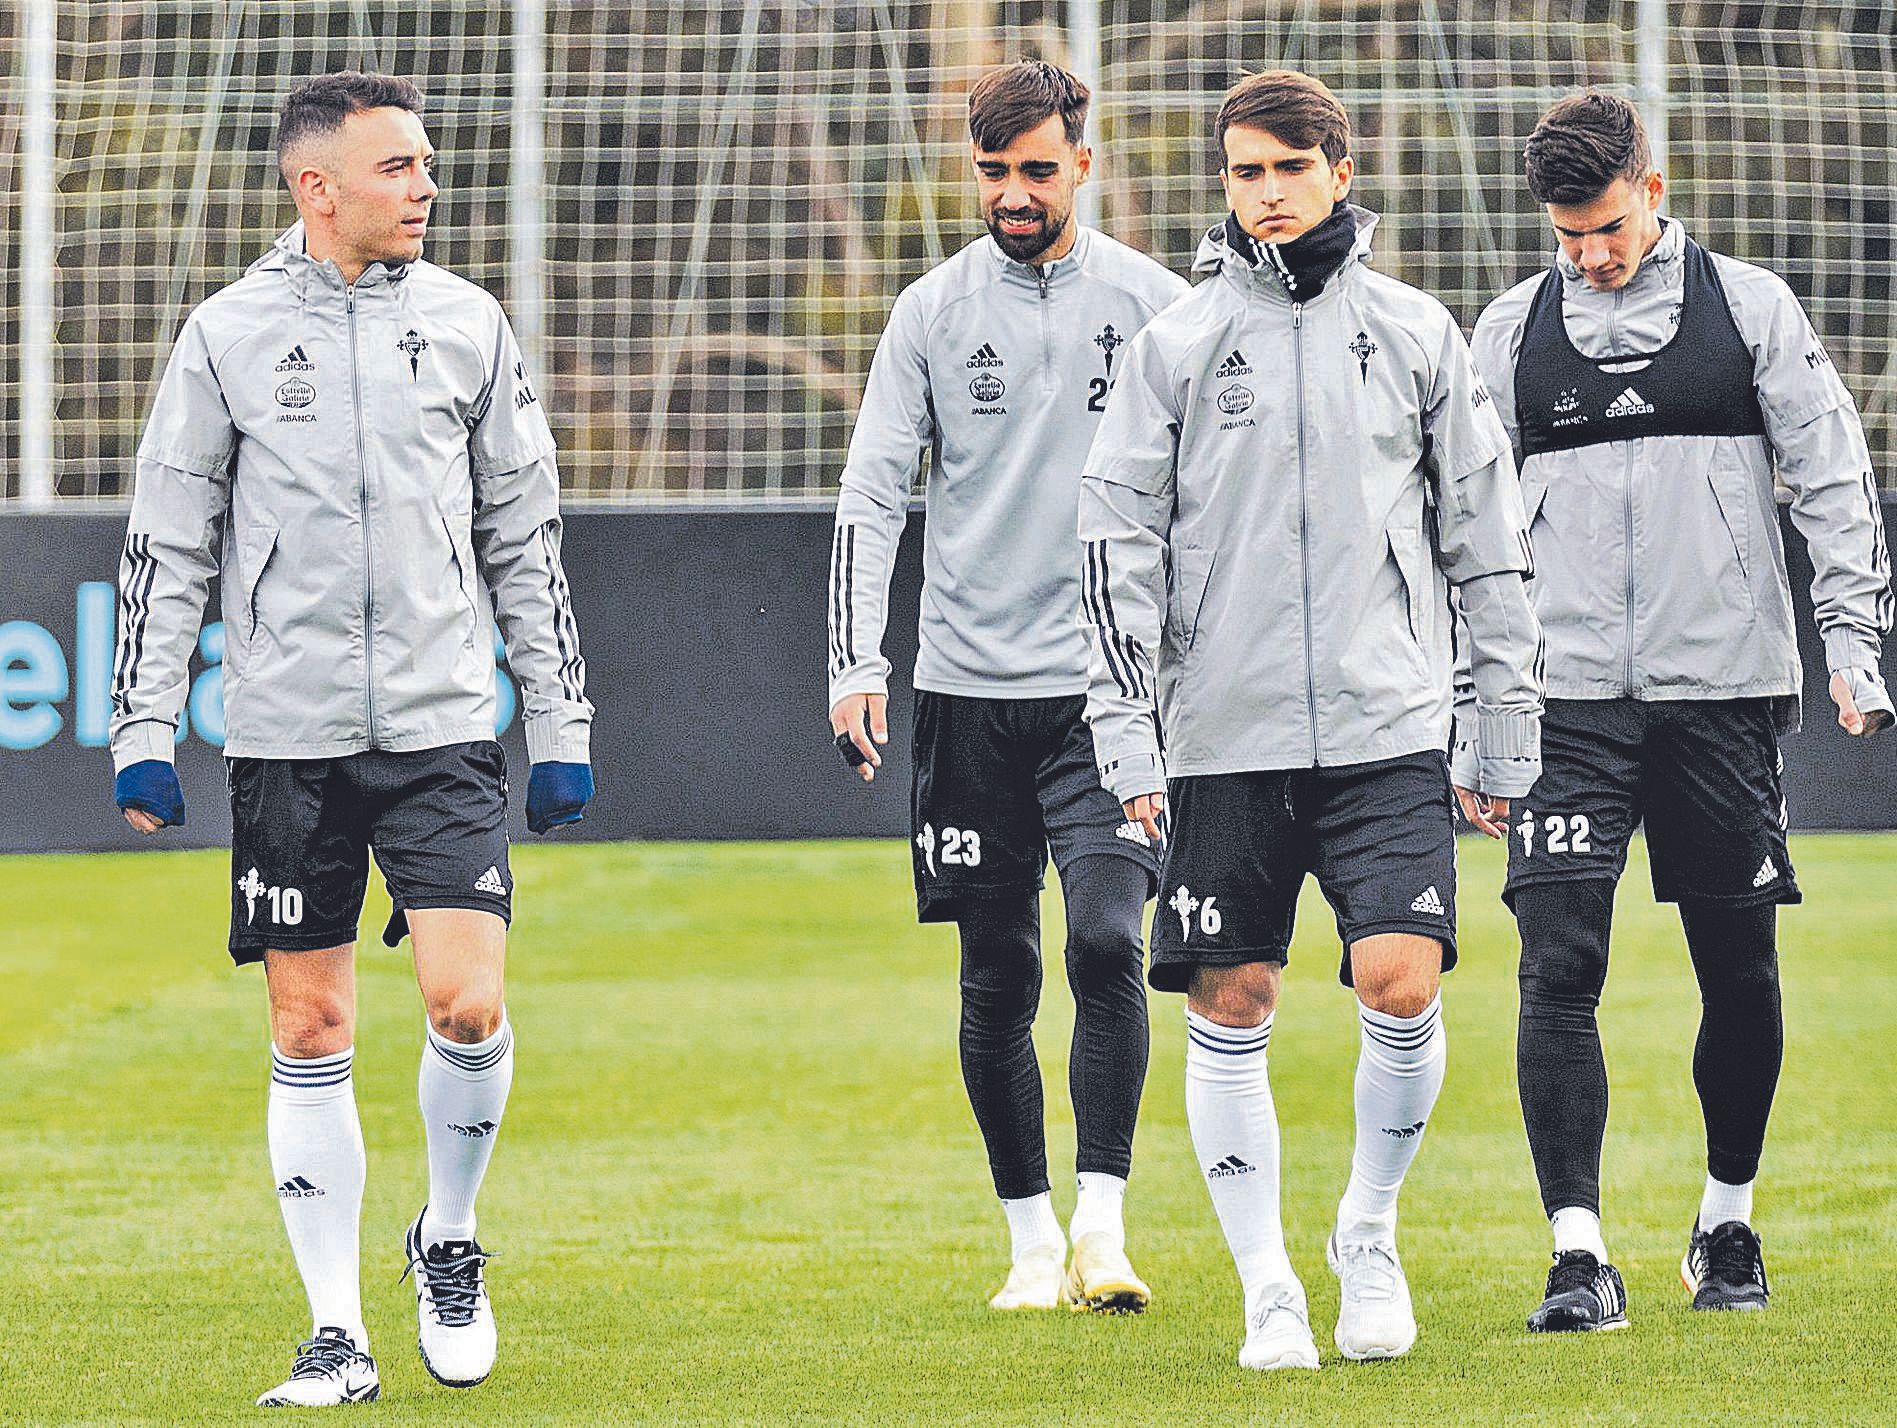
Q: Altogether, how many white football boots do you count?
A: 6